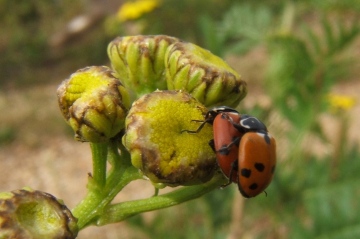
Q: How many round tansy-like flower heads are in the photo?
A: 5